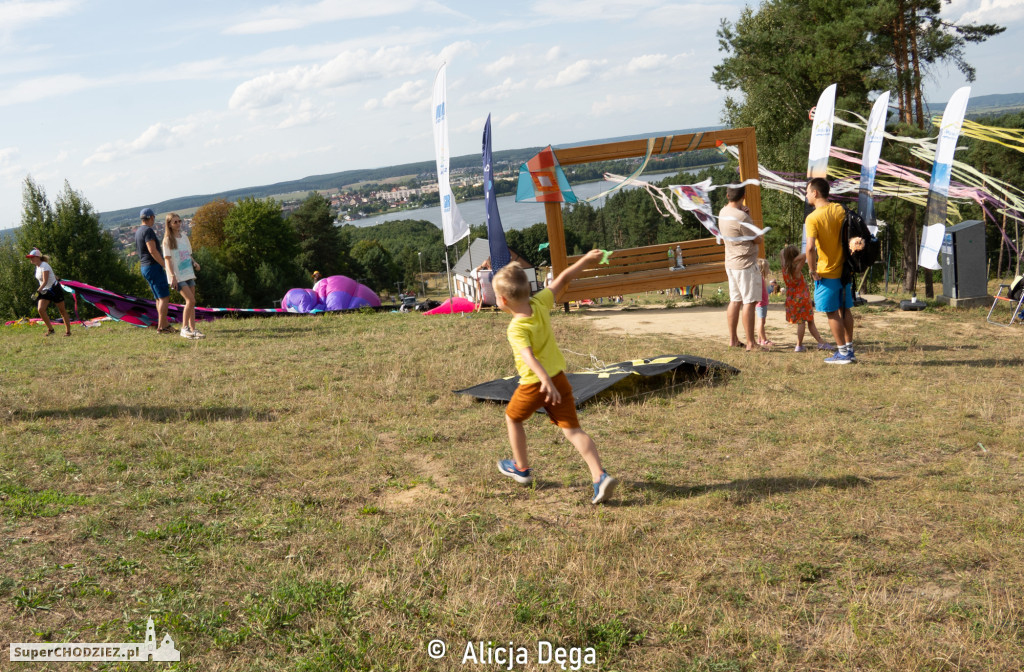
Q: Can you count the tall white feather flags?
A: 4